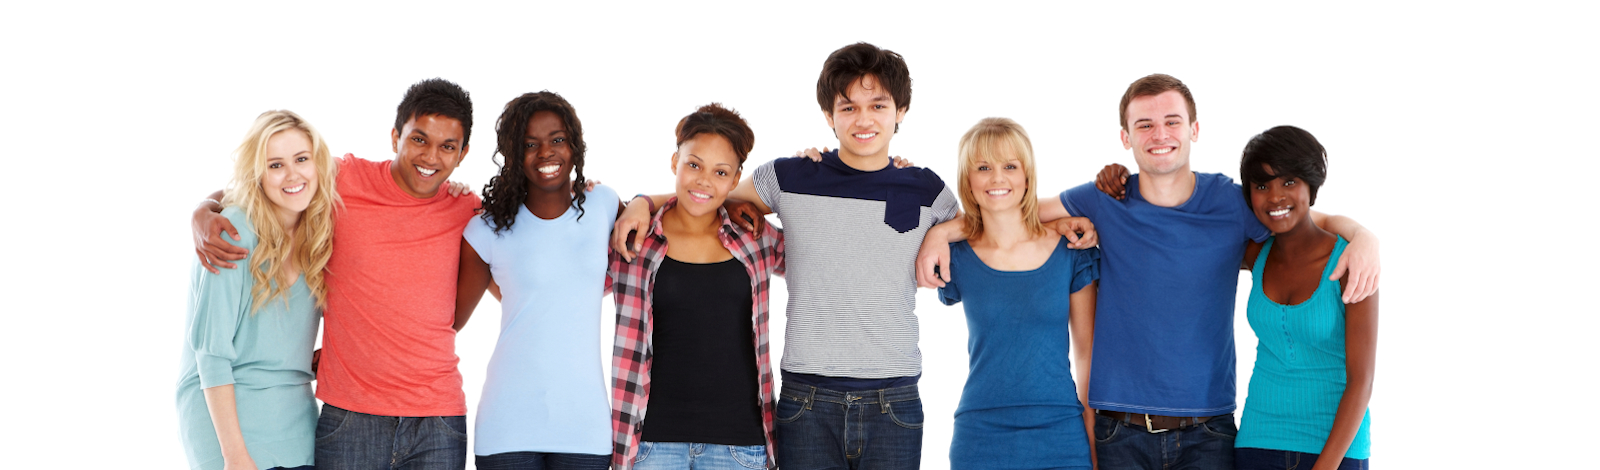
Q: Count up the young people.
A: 8